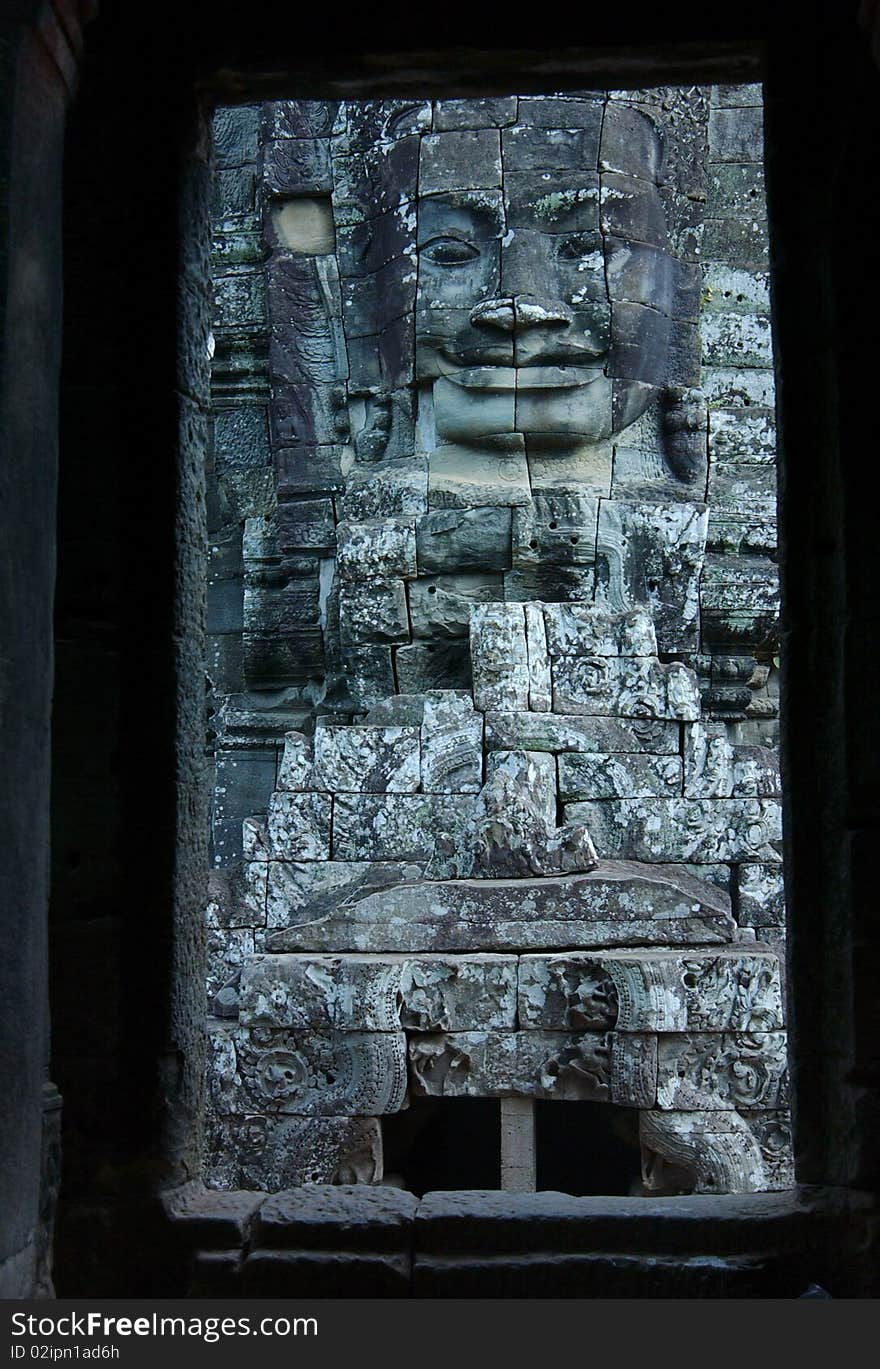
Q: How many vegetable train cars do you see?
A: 0